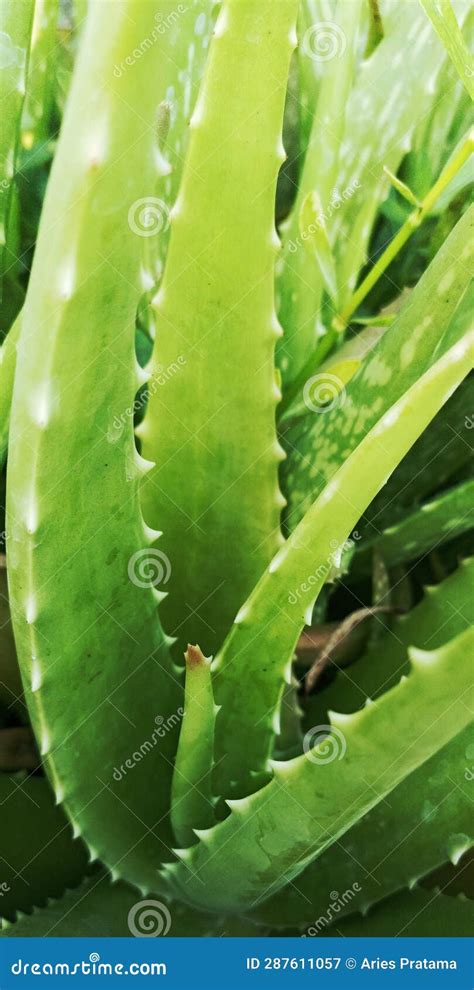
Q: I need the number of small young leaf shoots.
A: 1